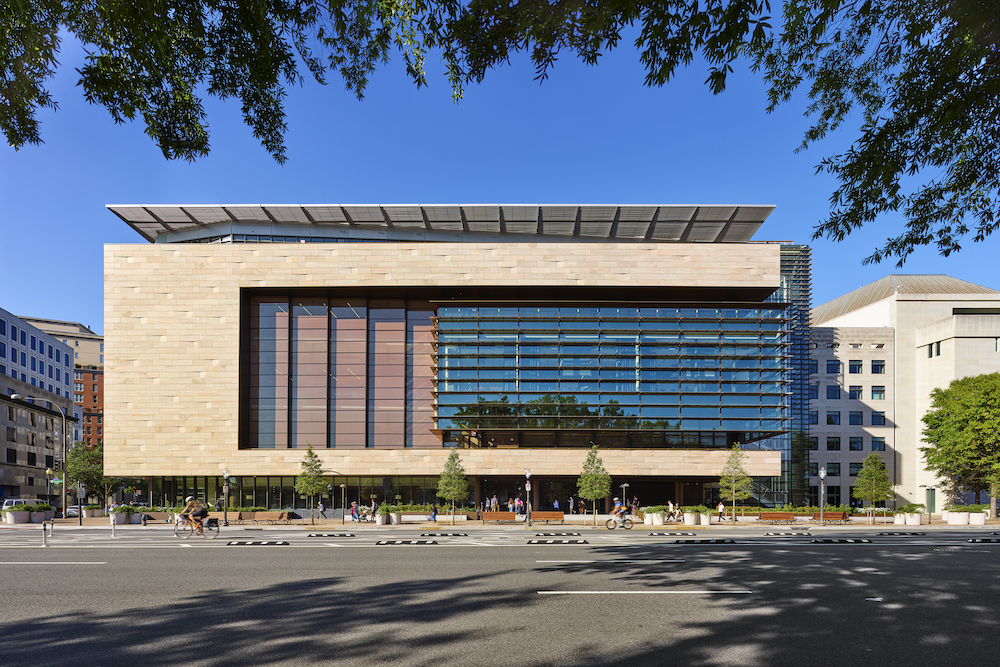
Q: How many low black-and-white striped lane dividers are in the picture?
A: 13